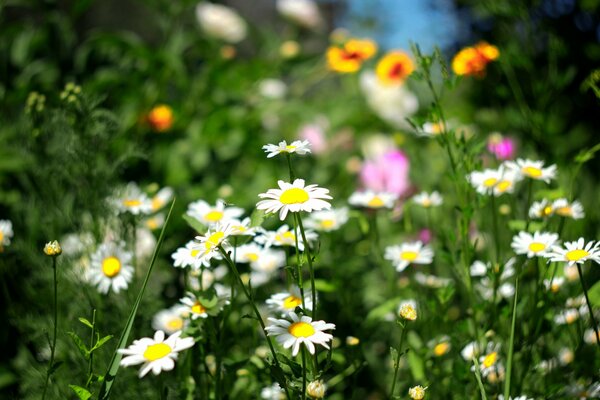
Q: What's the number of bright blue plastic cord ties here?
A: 0